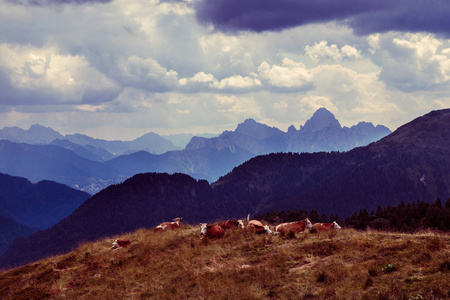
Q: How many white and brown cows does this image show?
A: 7